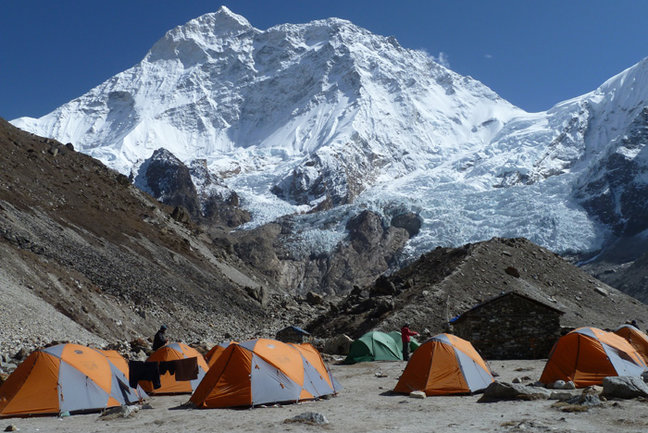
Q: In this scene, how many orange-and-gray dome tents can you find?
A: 7